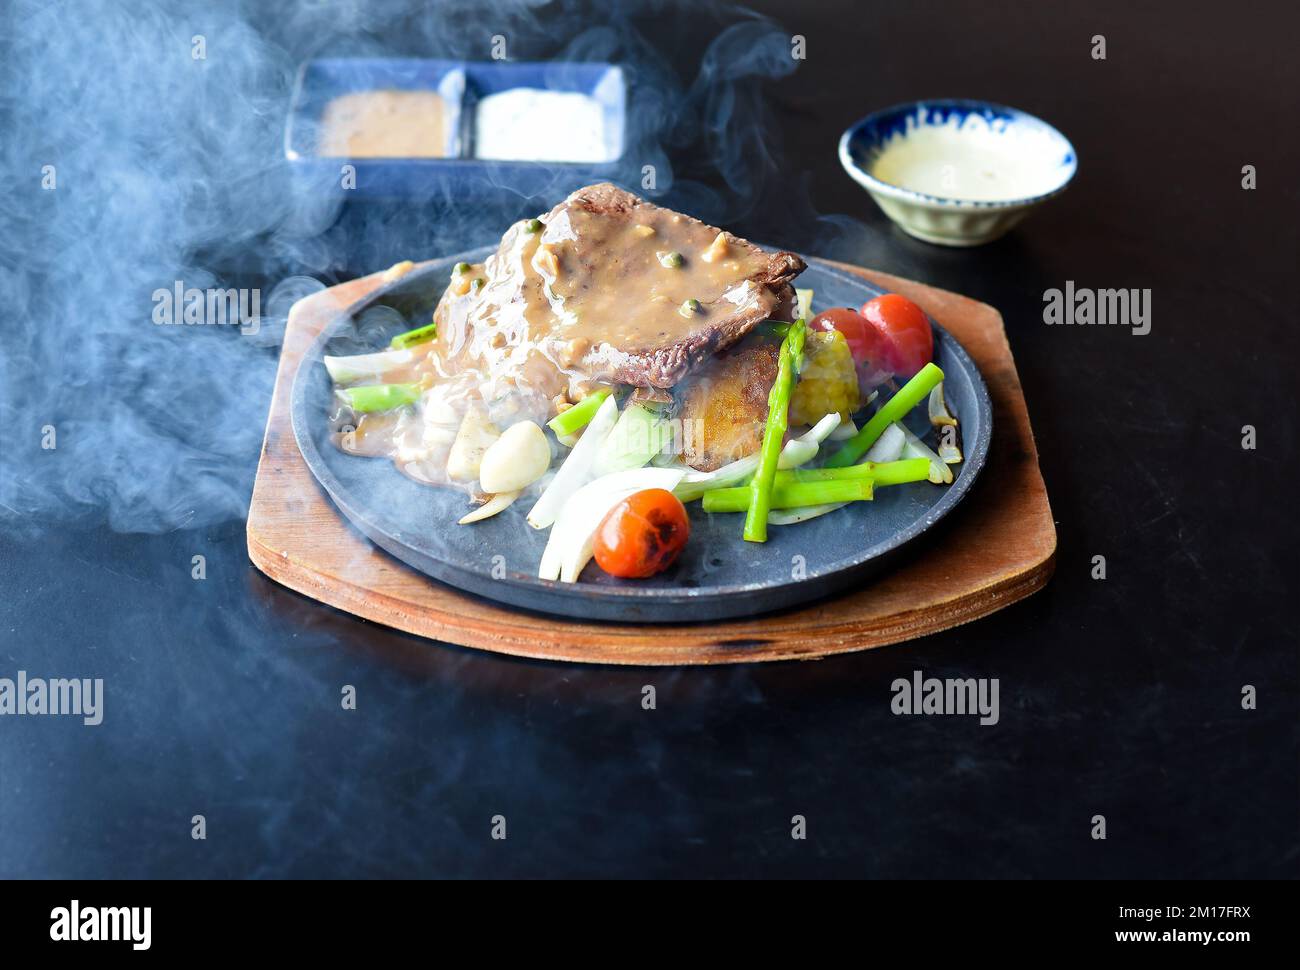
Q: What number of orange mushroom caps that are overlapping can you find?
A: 0